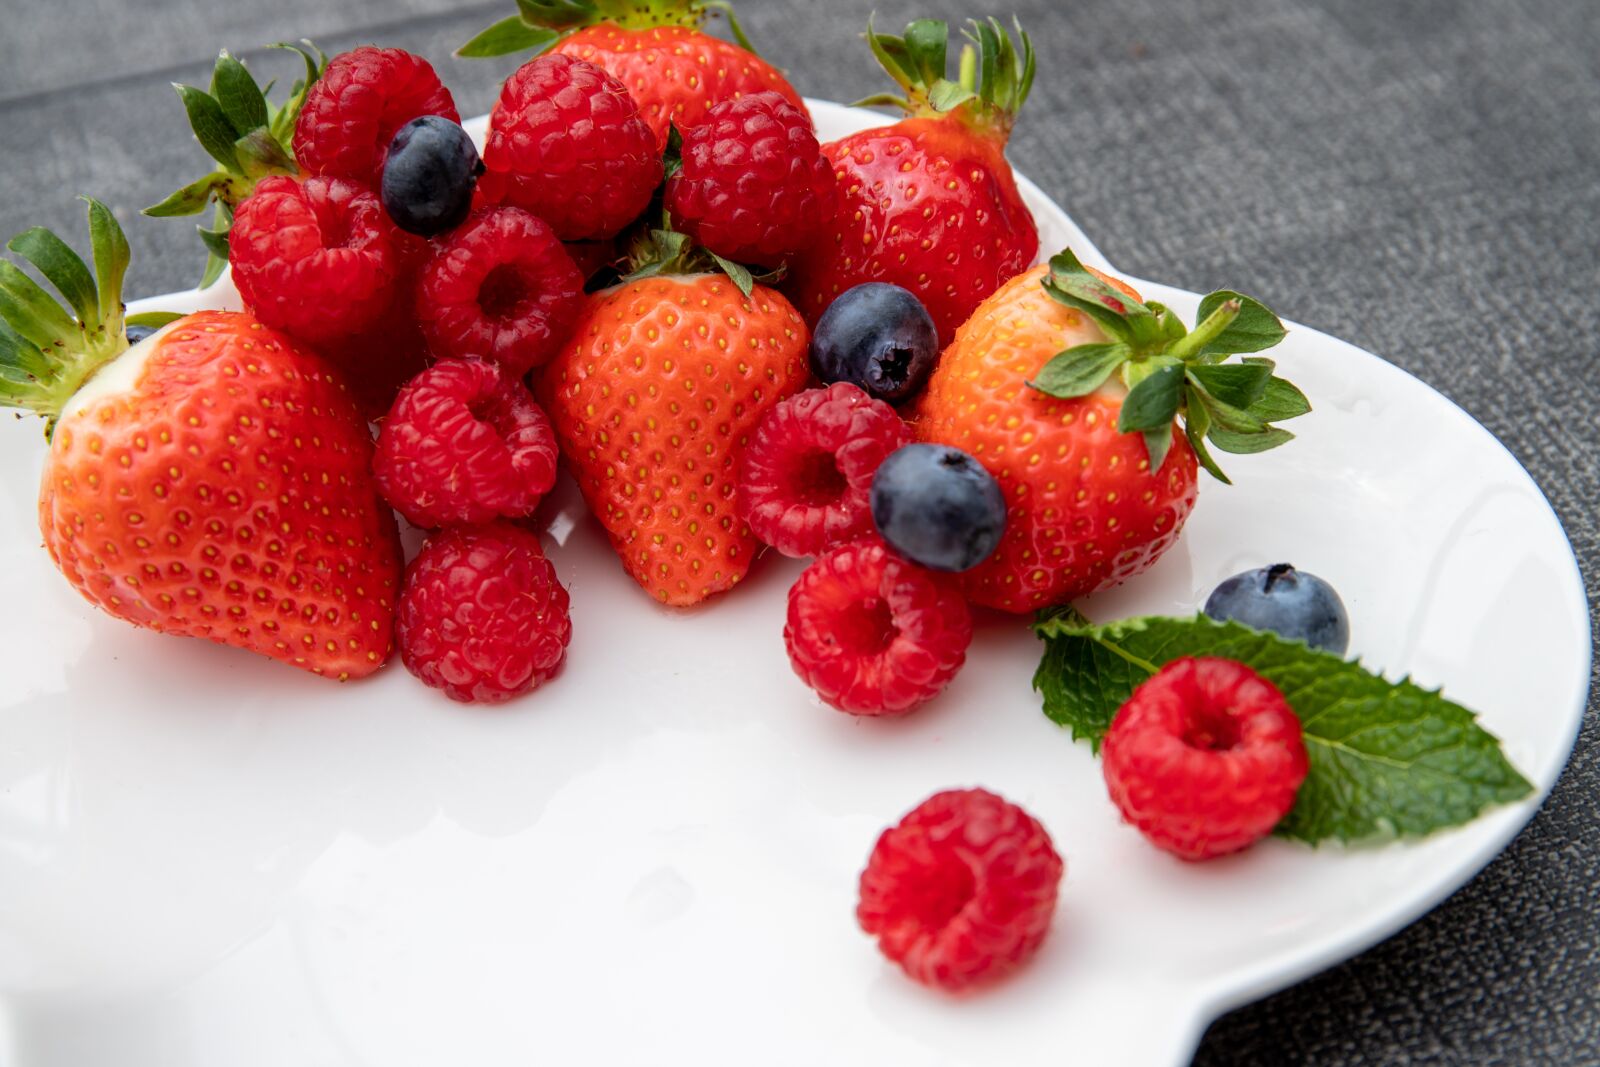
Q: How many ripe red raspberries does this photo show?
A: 11